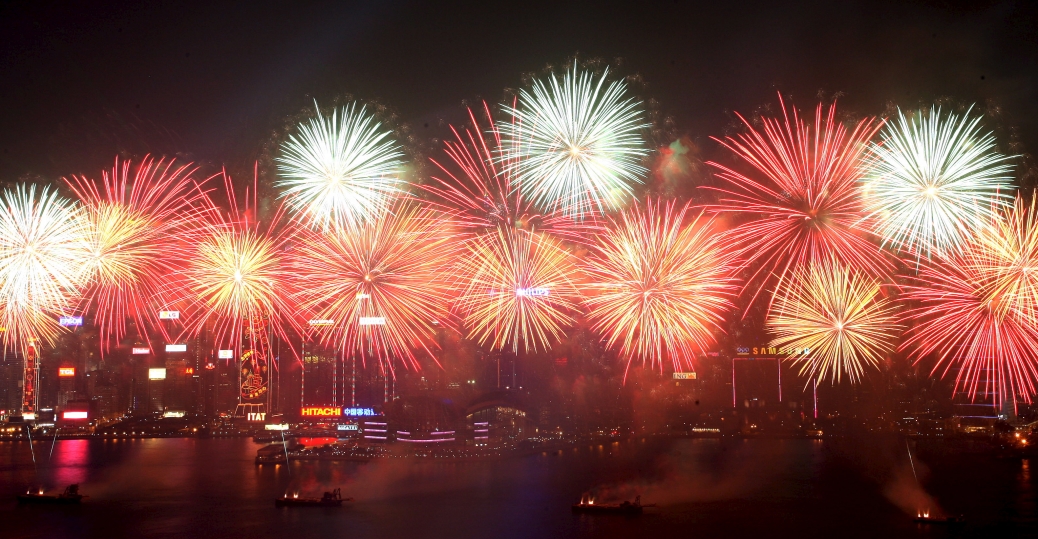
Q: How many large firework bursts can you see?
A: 14